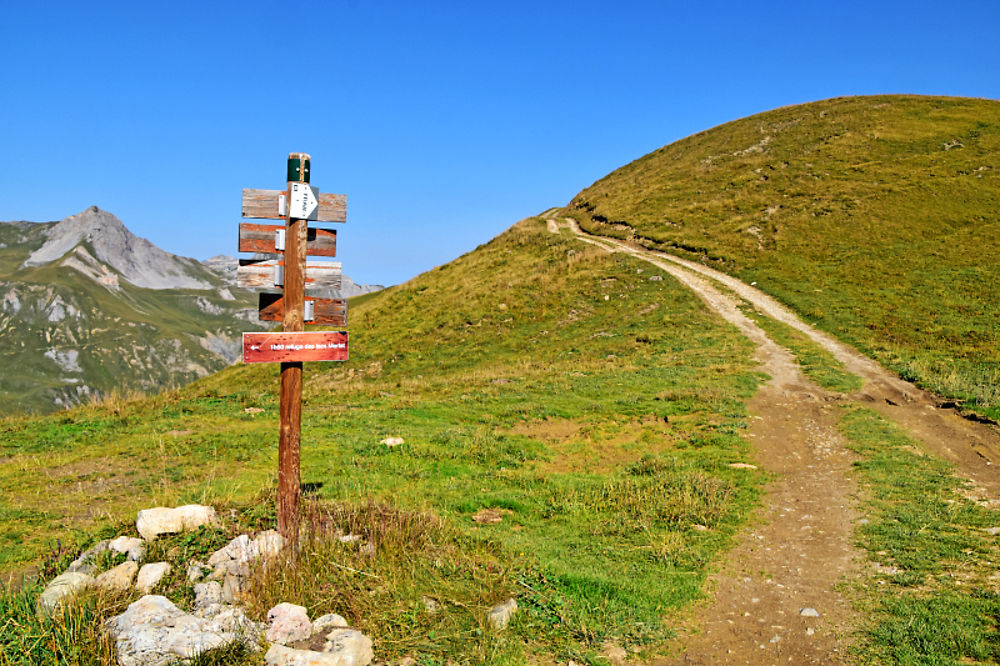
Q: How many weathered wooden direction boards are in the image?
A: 4